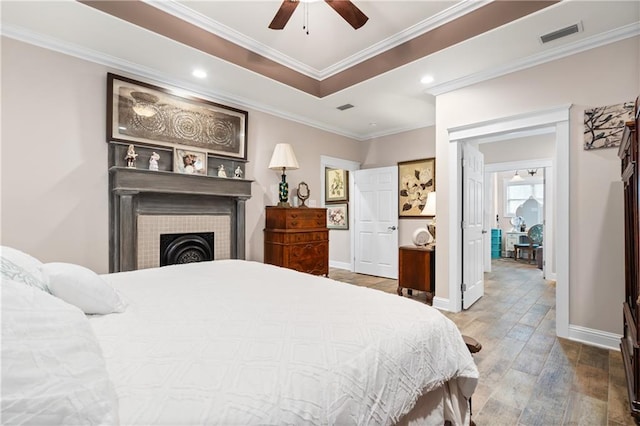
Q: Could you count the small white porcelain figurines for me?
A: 4